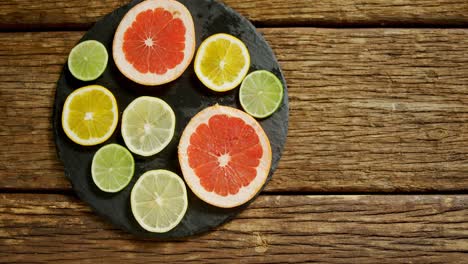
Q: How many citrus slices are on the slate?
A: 9